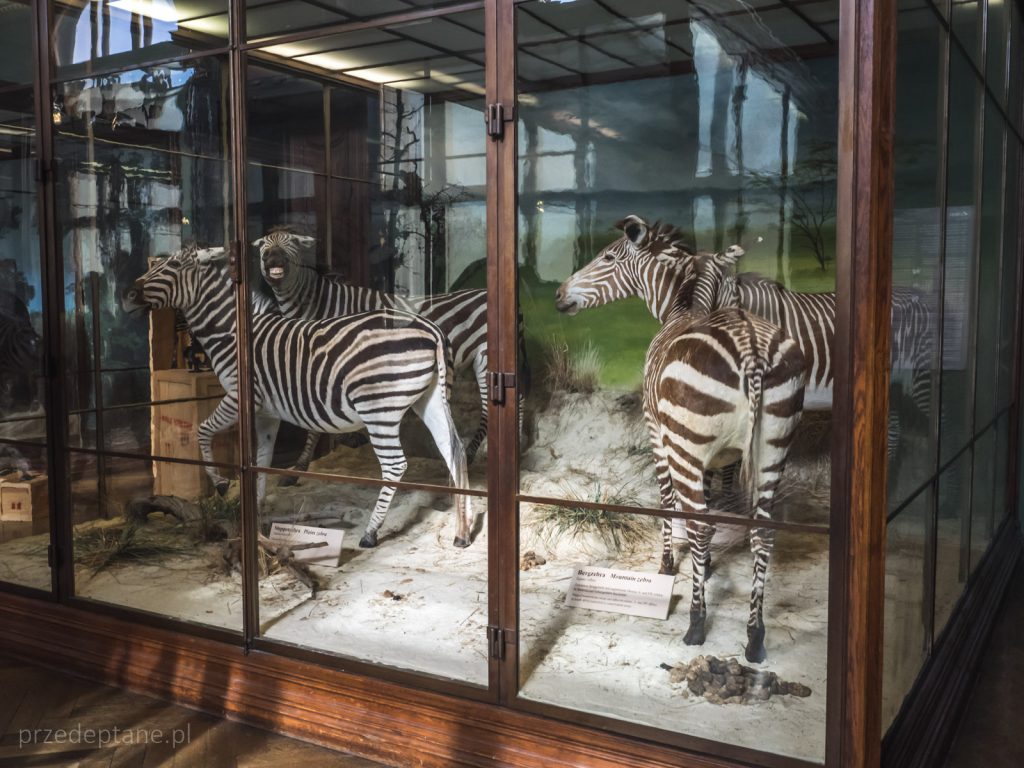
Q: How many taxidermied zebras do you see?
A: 4